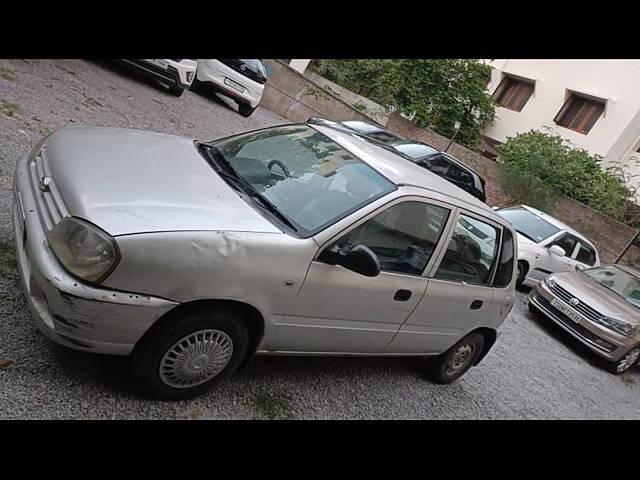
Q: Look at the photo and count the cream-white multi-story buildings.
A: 1